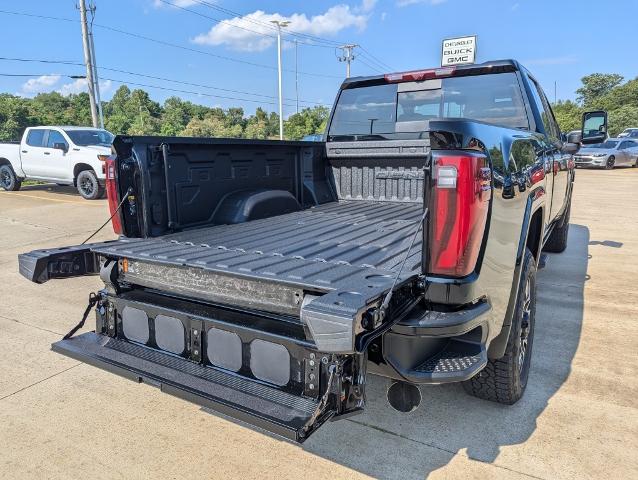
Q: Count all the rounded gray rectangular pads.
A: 4